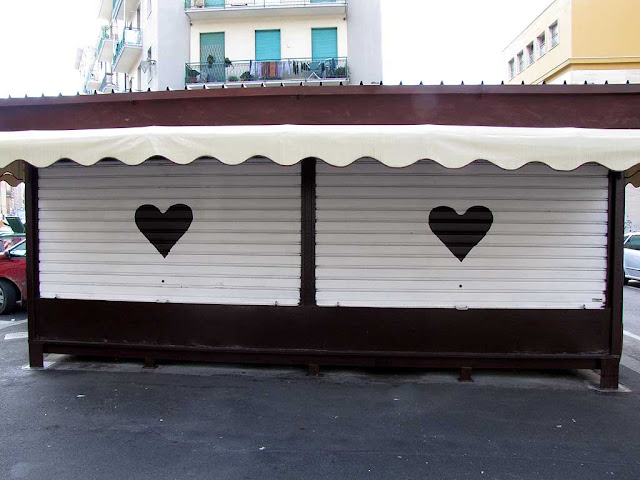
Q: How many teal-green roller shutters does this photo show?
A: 3